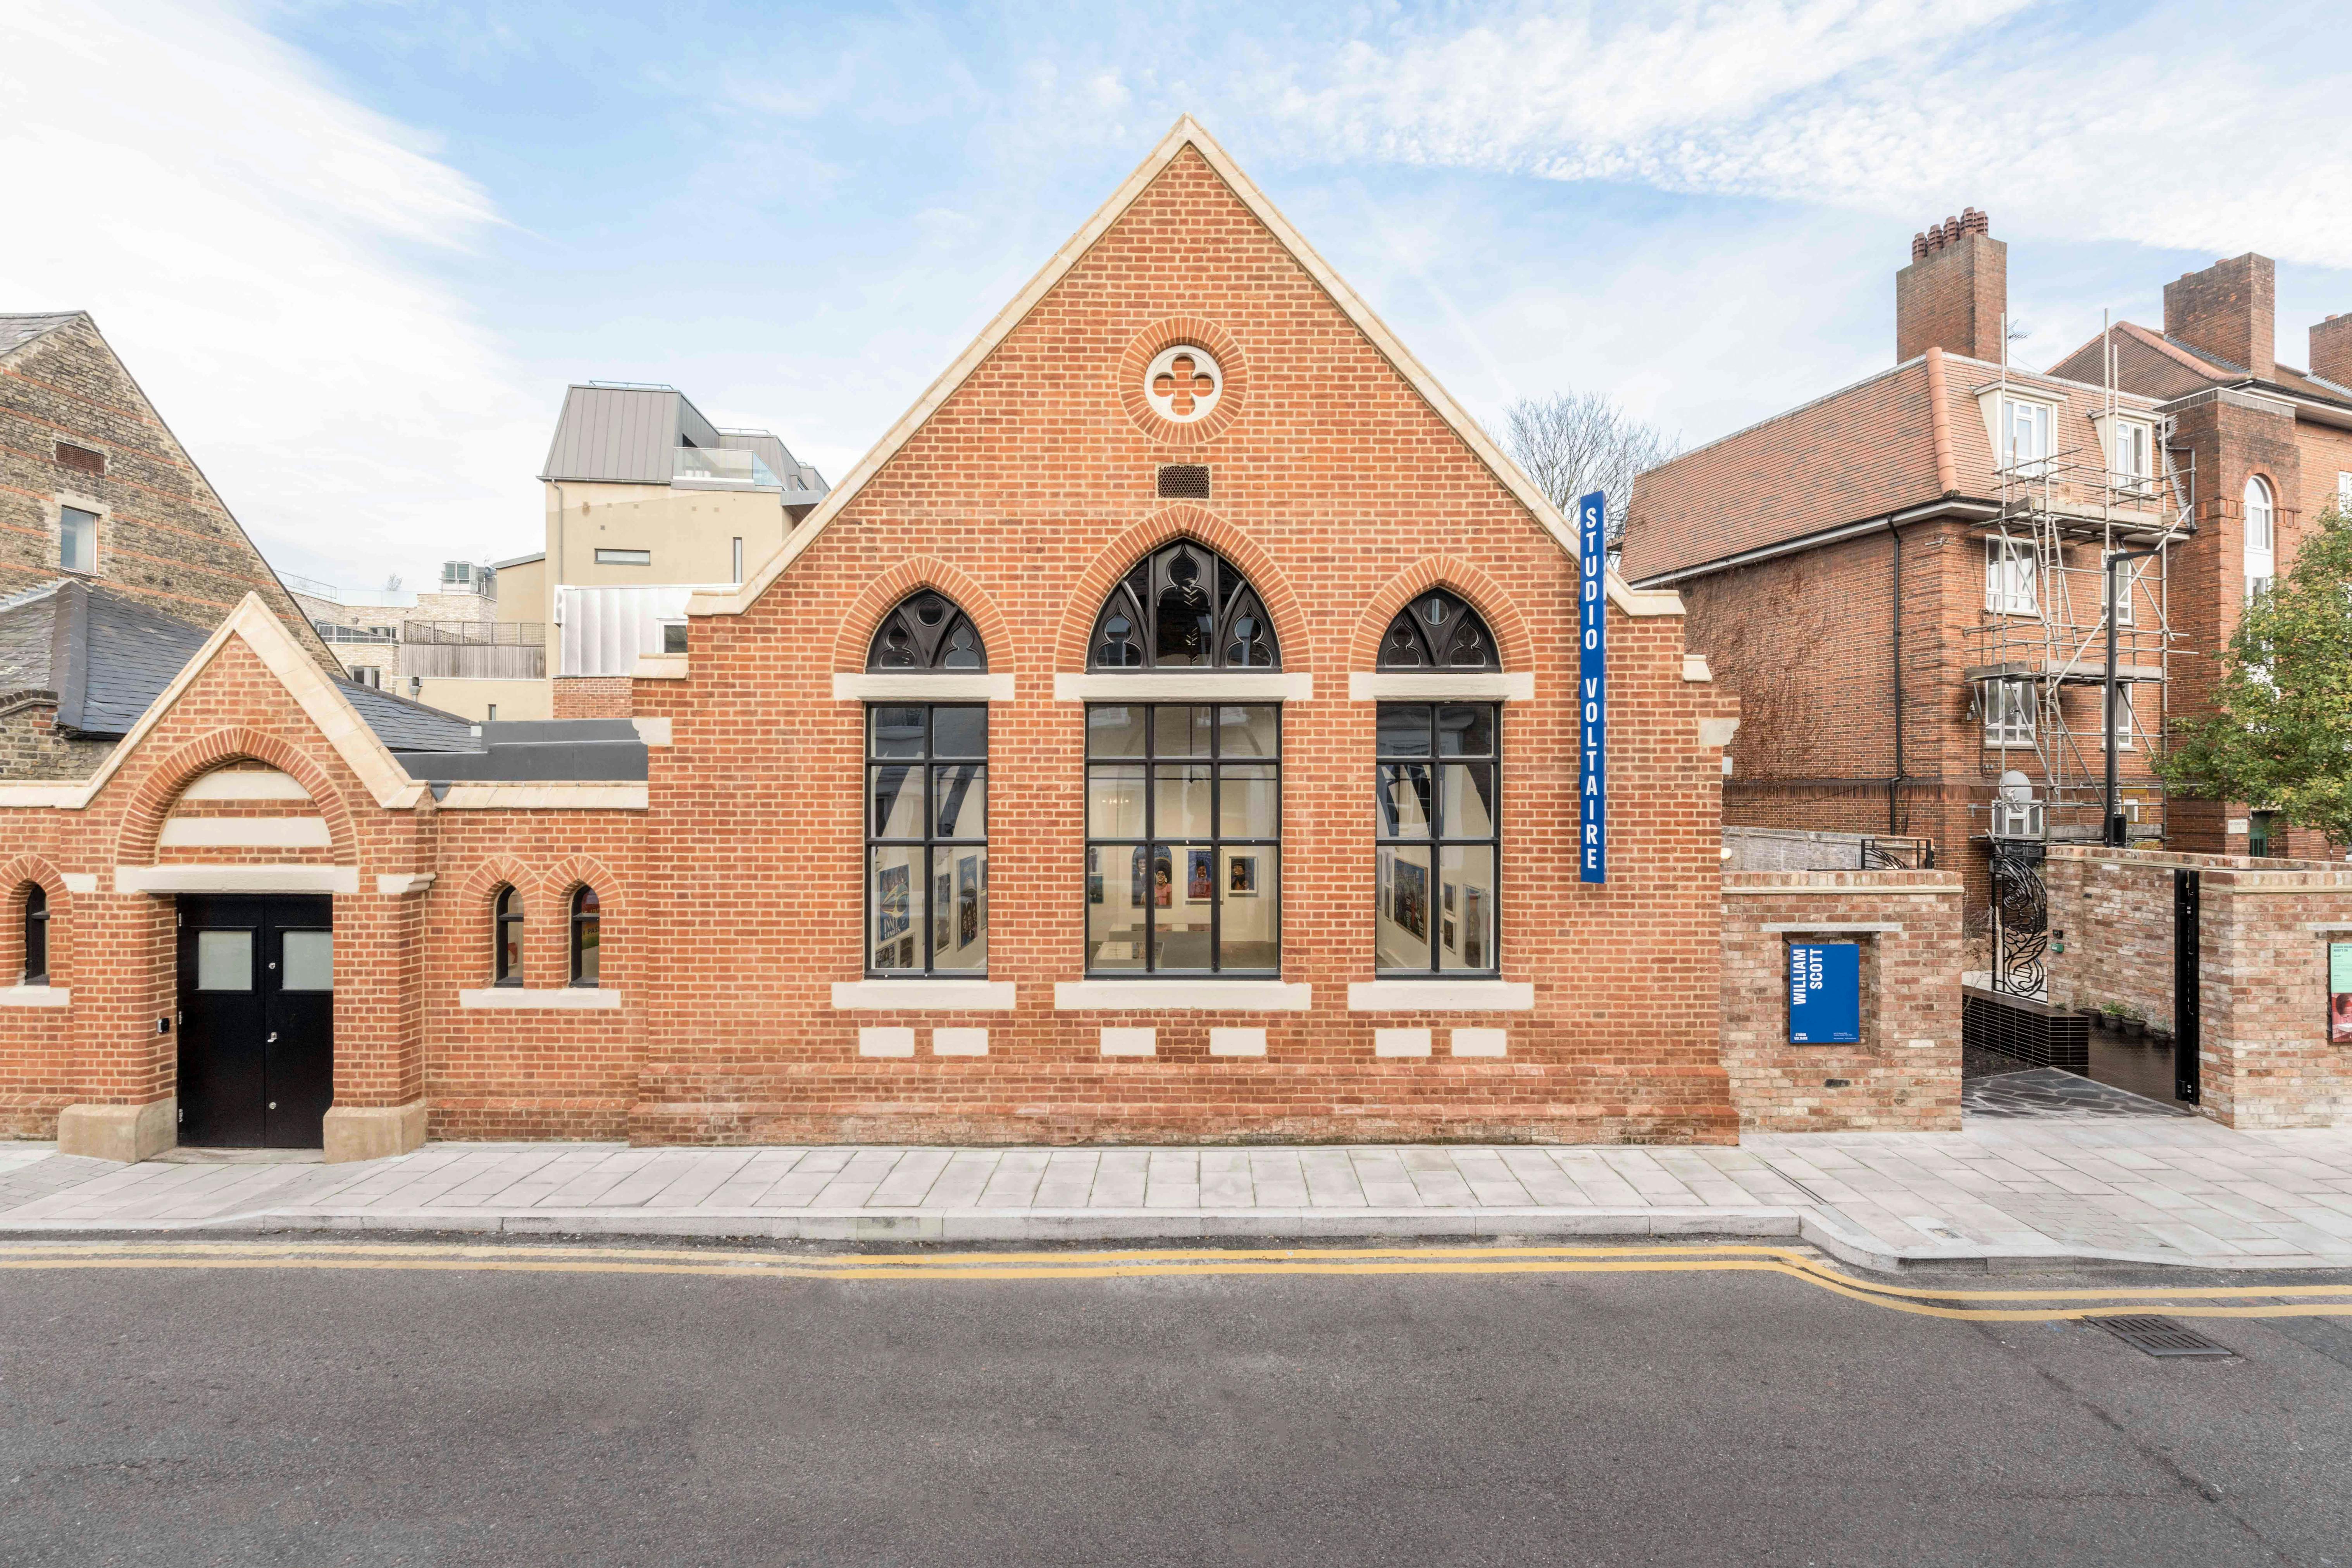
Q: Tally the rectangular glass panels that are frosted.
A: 2